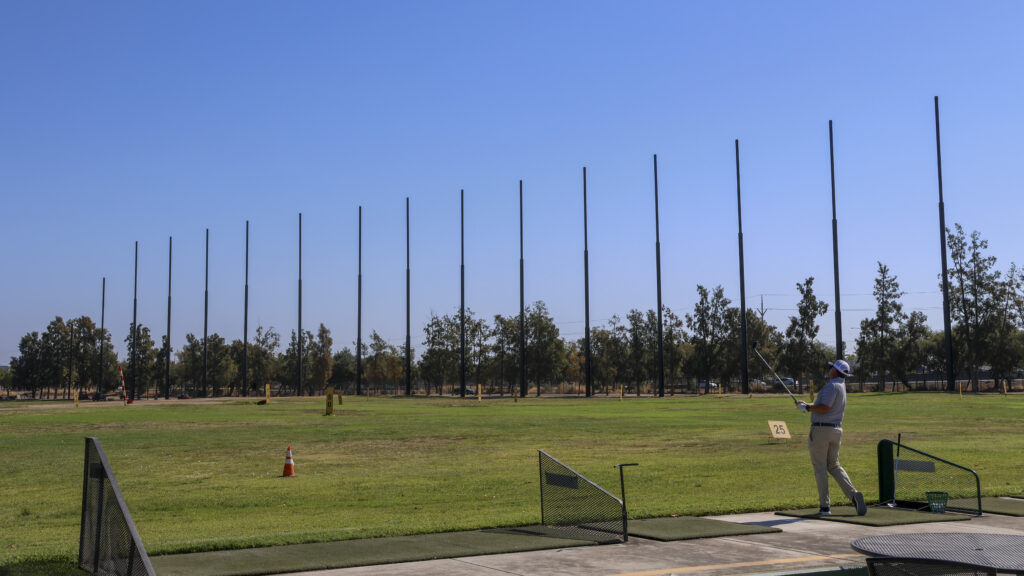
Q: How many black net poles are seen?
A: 15